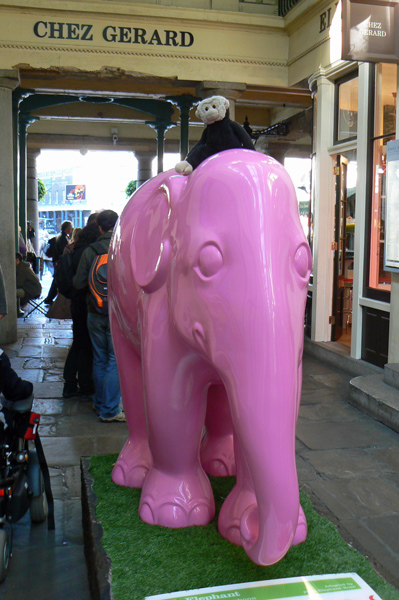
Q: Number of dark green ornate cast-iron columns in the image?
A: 4